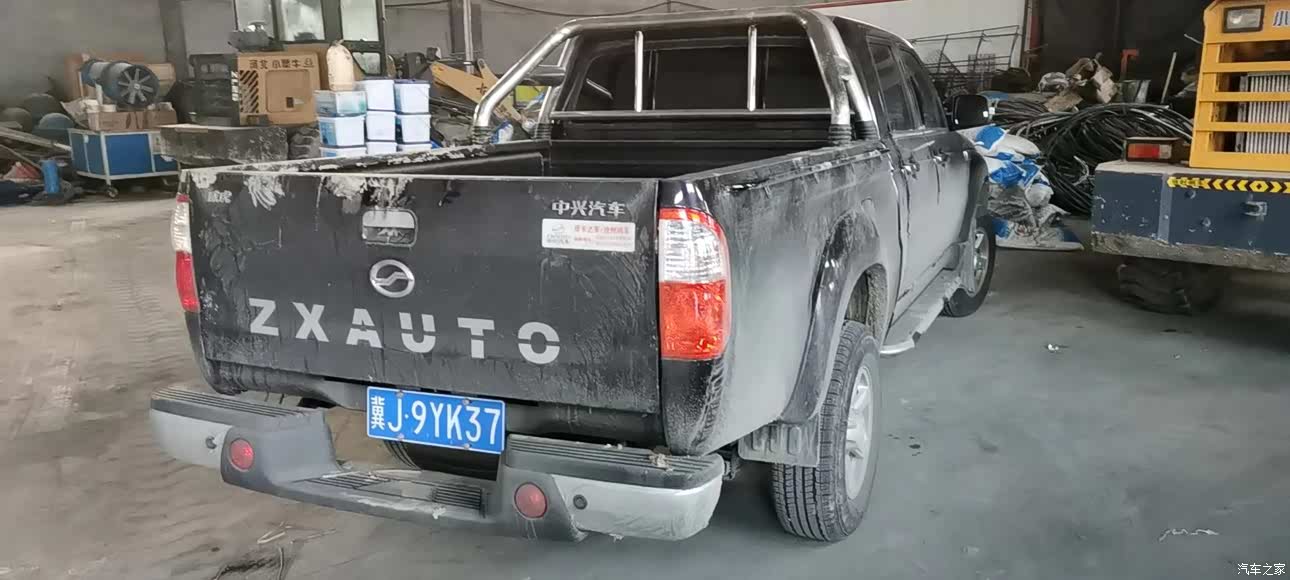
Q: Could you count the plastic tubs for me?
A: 9